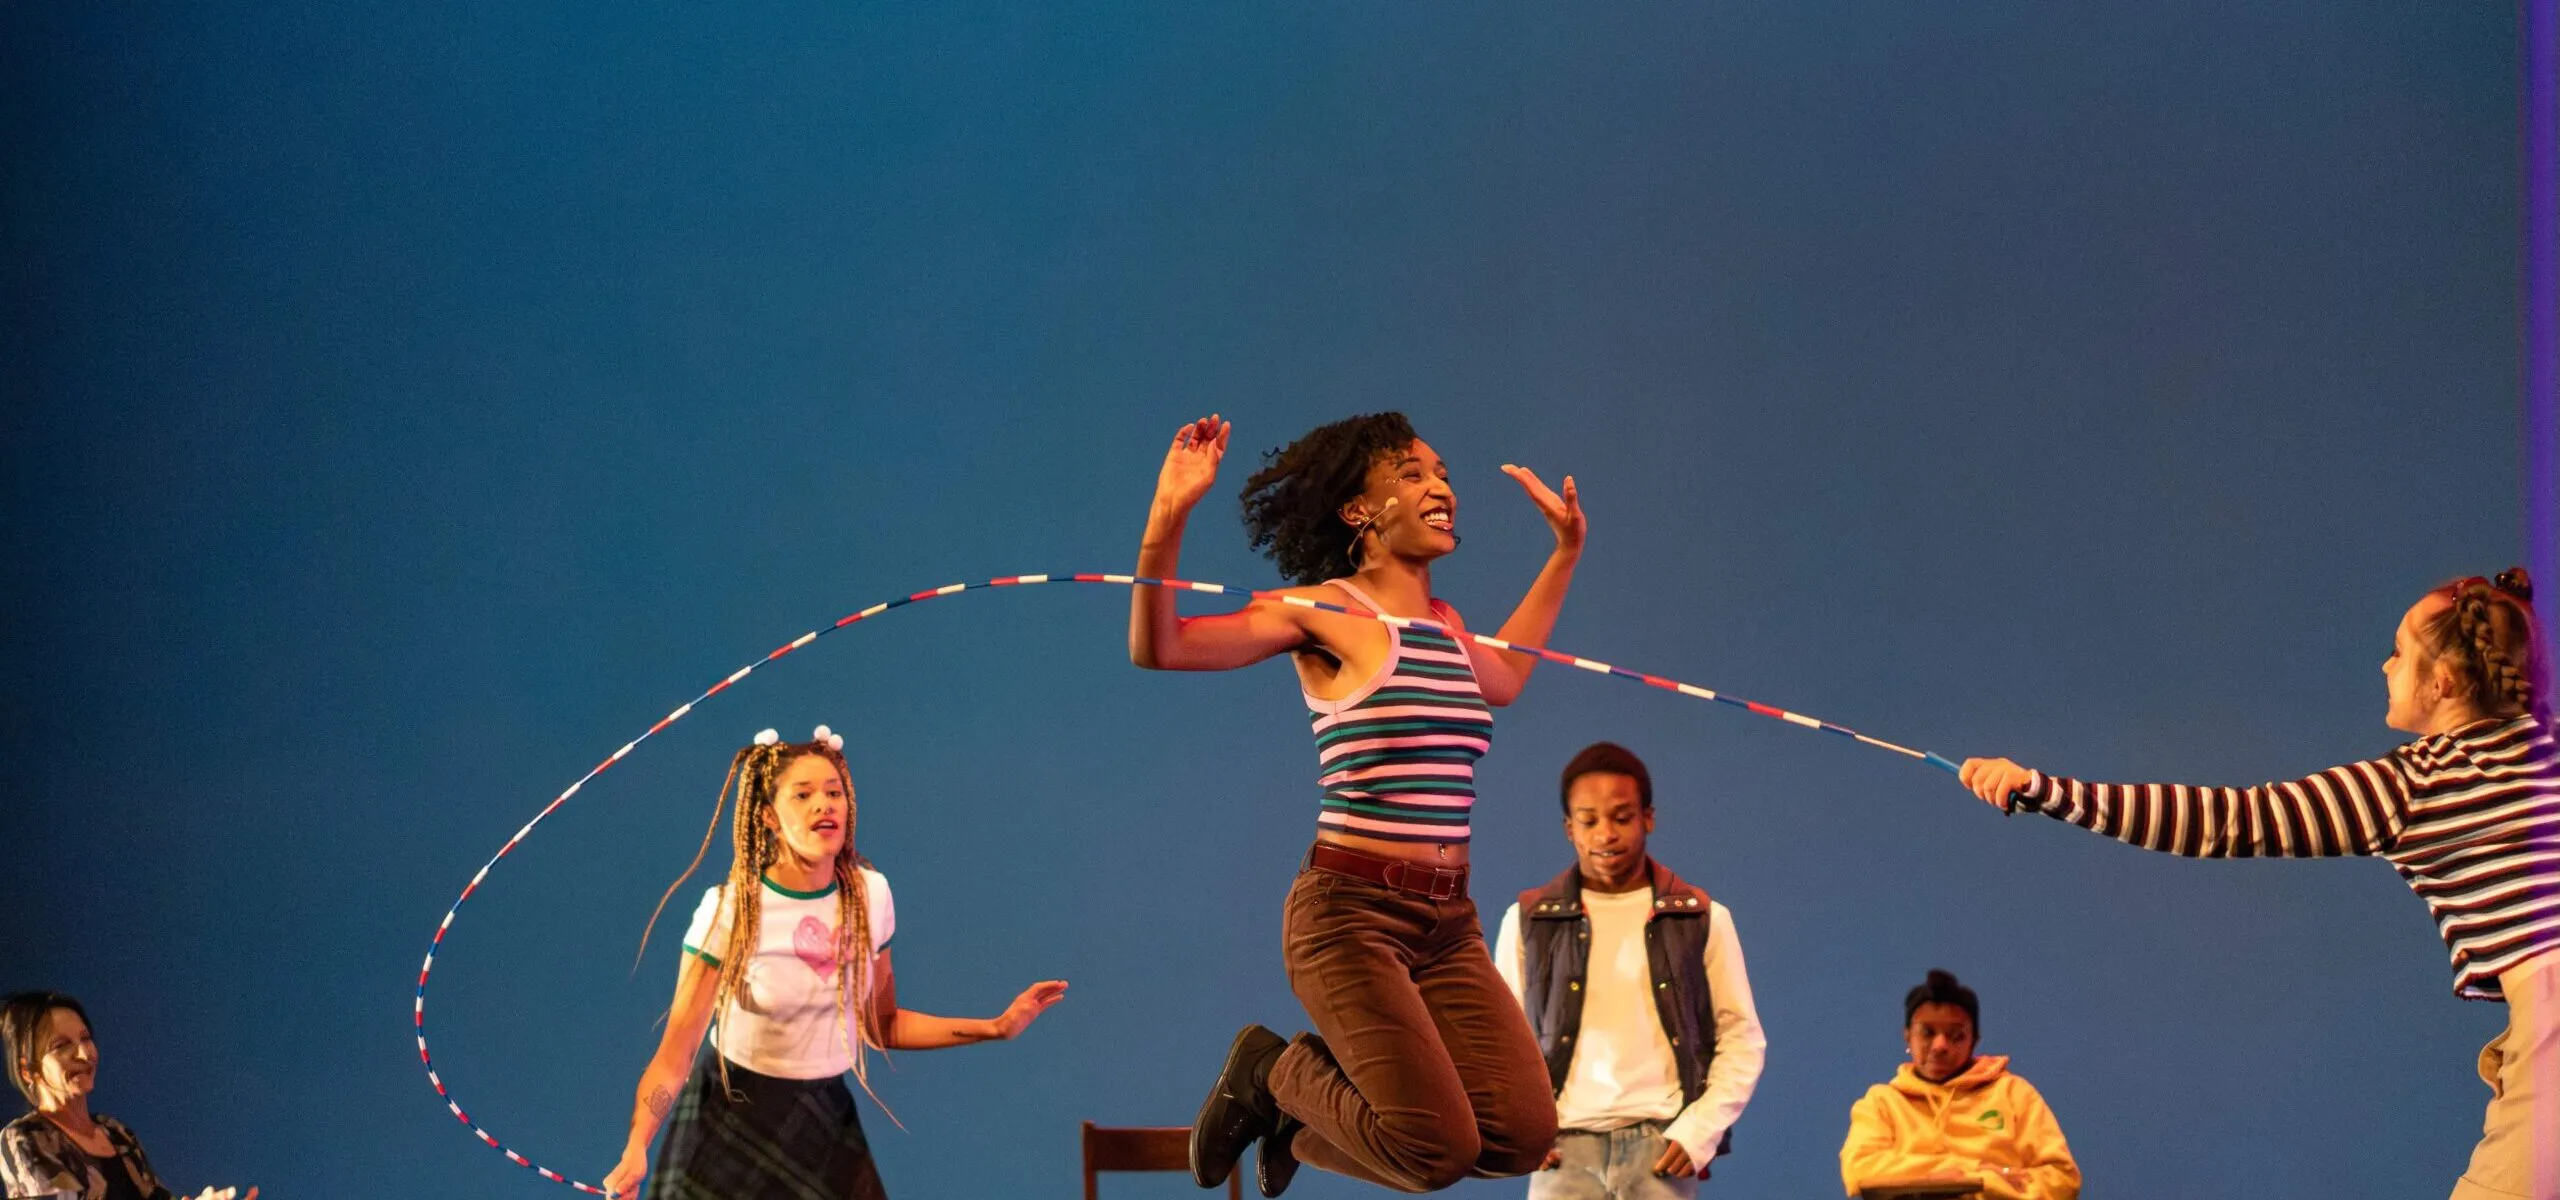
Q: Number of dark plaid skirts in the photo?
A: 1